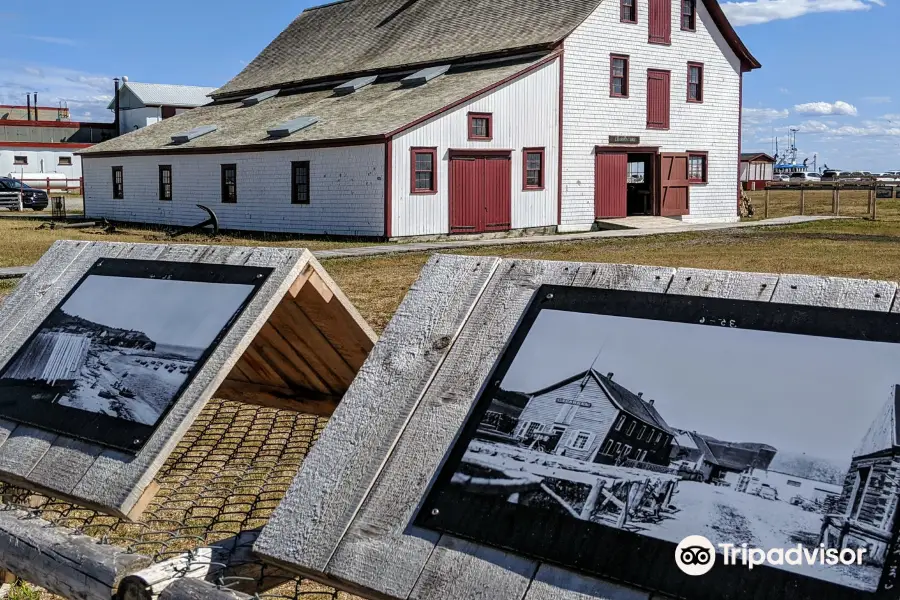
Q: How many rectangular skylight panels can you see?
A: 5